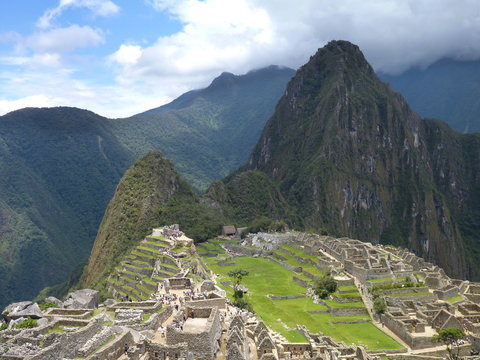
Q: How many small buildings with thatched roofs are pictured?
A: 2